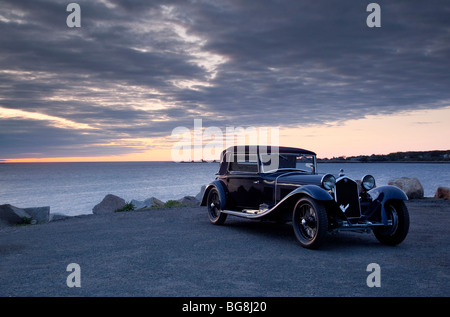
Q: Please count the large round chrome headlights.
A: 2